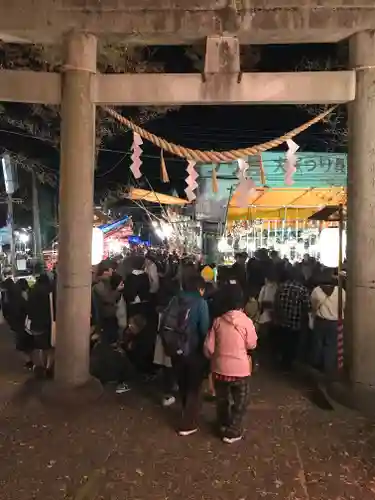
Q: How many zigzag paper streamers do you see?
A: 4